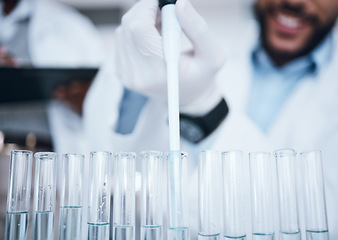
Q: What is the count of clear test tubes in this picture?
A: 12